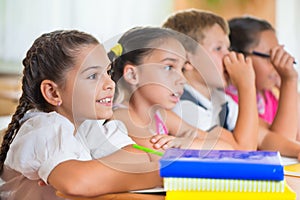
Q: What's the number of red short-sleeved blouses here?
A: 0